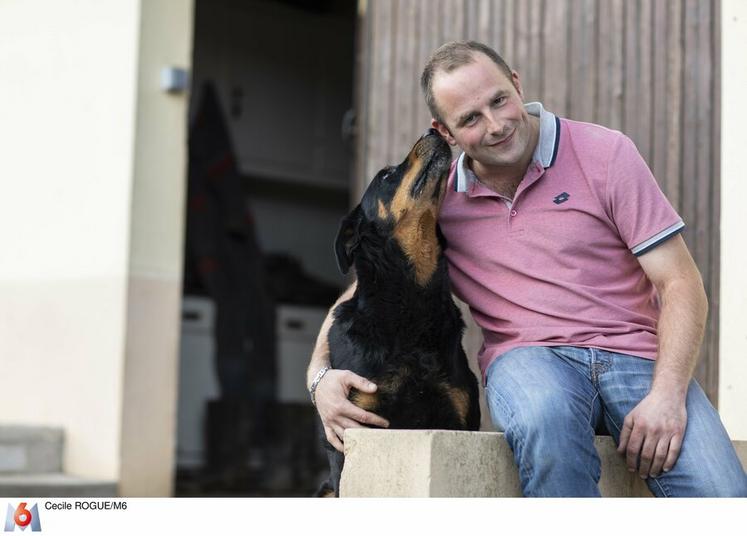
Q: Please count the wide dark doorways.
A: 1